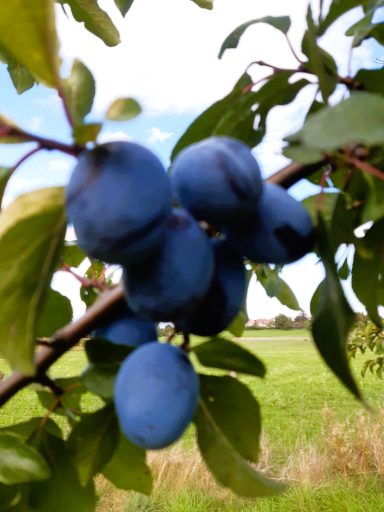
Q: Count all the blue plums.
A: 7